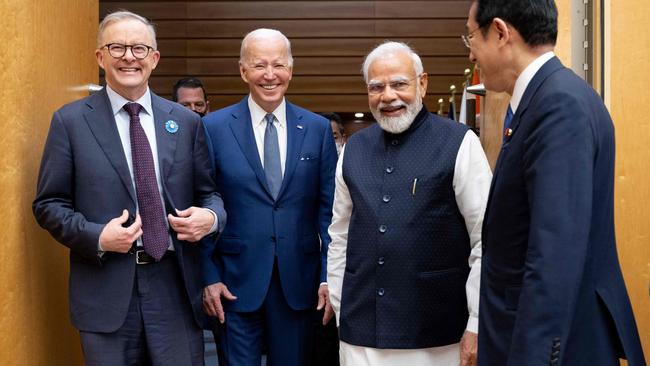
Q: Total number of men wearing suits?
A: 3